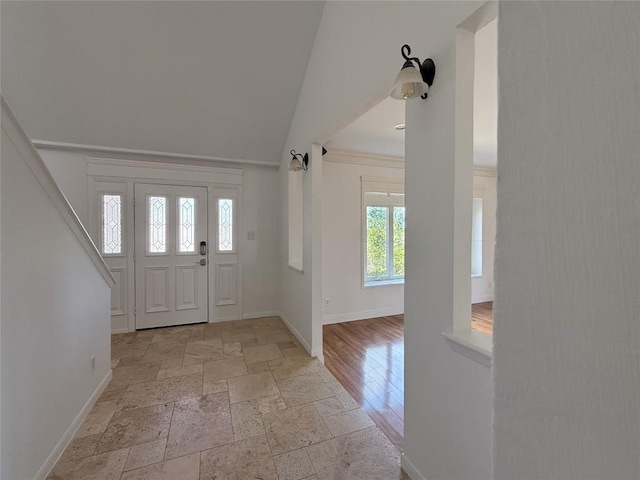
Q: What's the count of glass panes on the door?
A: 2